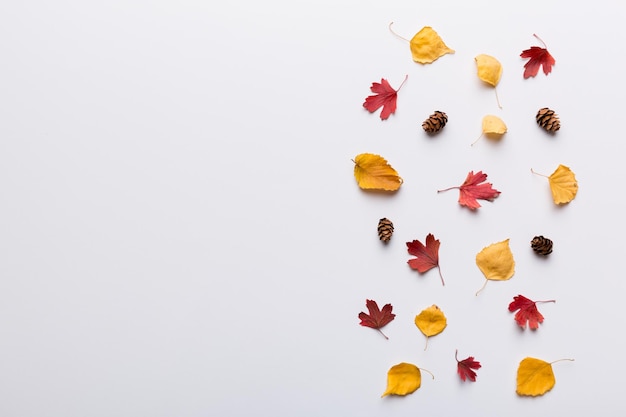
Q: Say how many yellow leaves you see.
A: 9